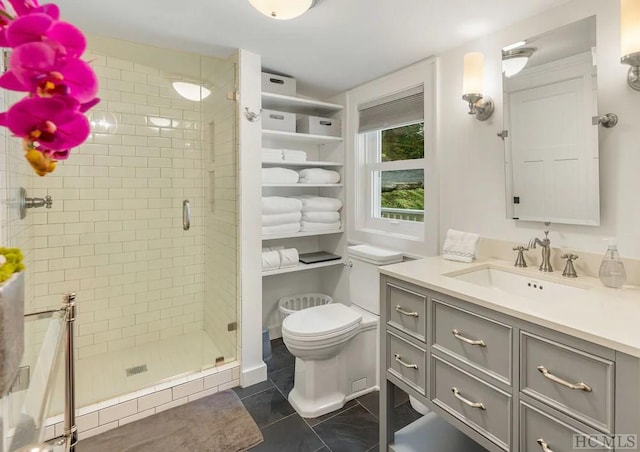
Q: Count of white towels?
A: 11